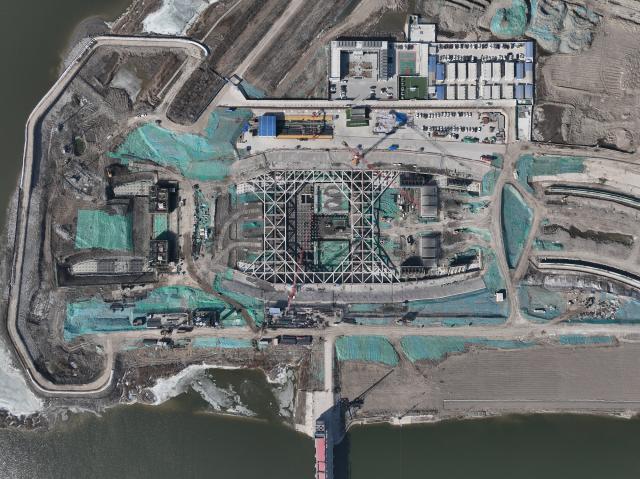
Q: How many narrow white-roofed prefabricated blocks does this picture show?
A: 12